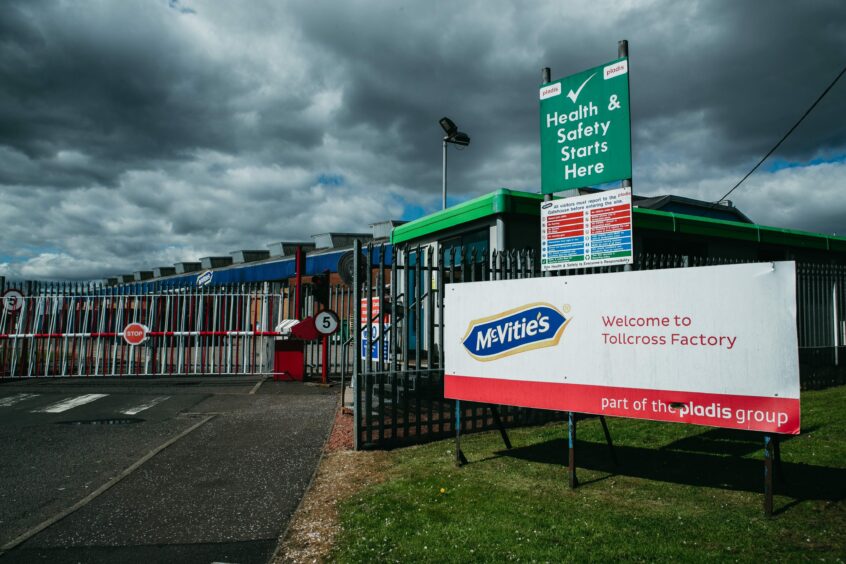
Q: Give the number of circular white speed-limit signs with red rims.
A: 2